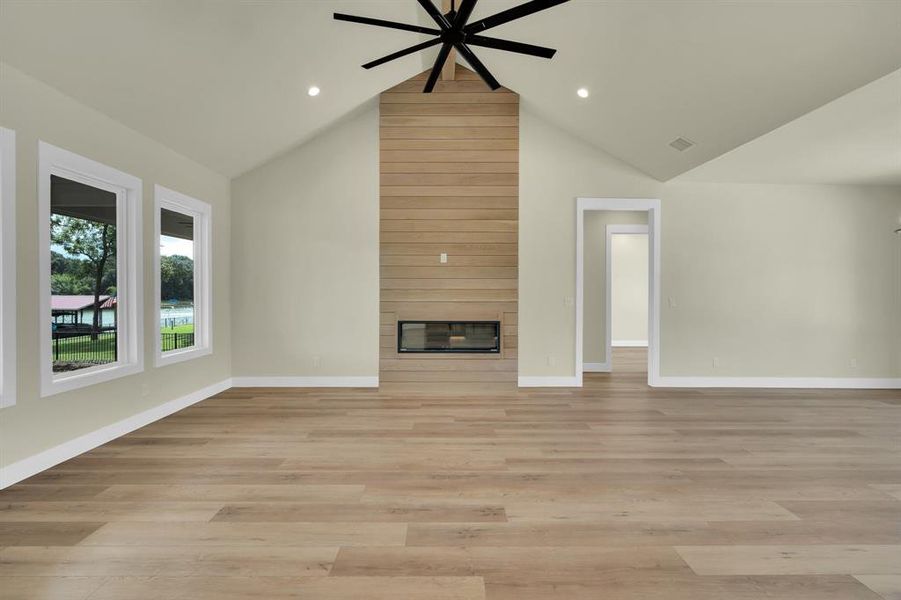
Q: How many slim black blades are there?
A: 8